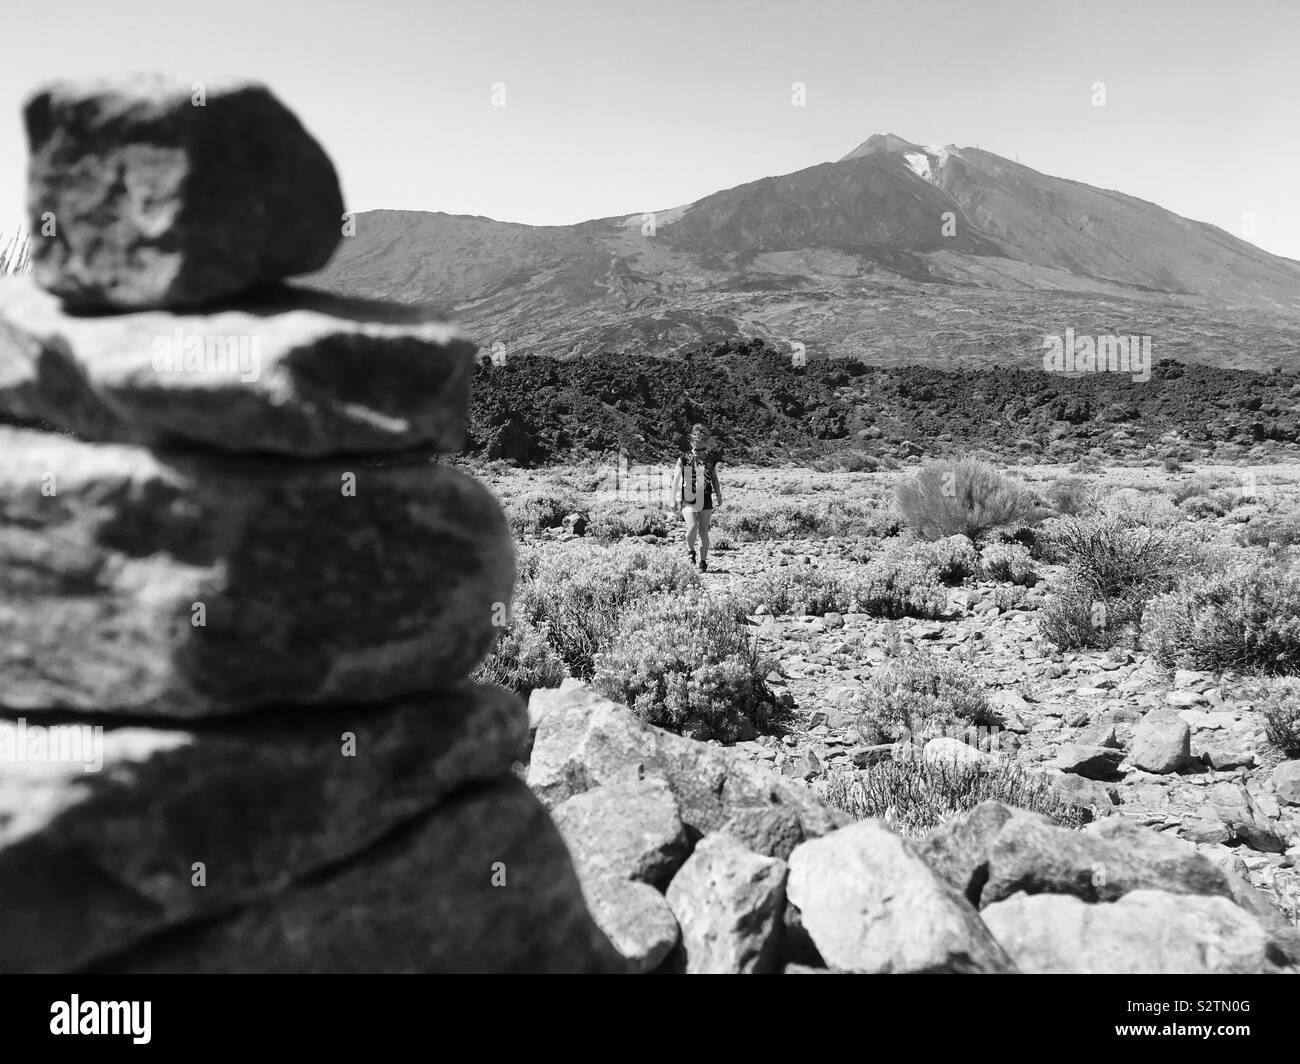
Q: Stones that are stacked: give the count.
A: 5